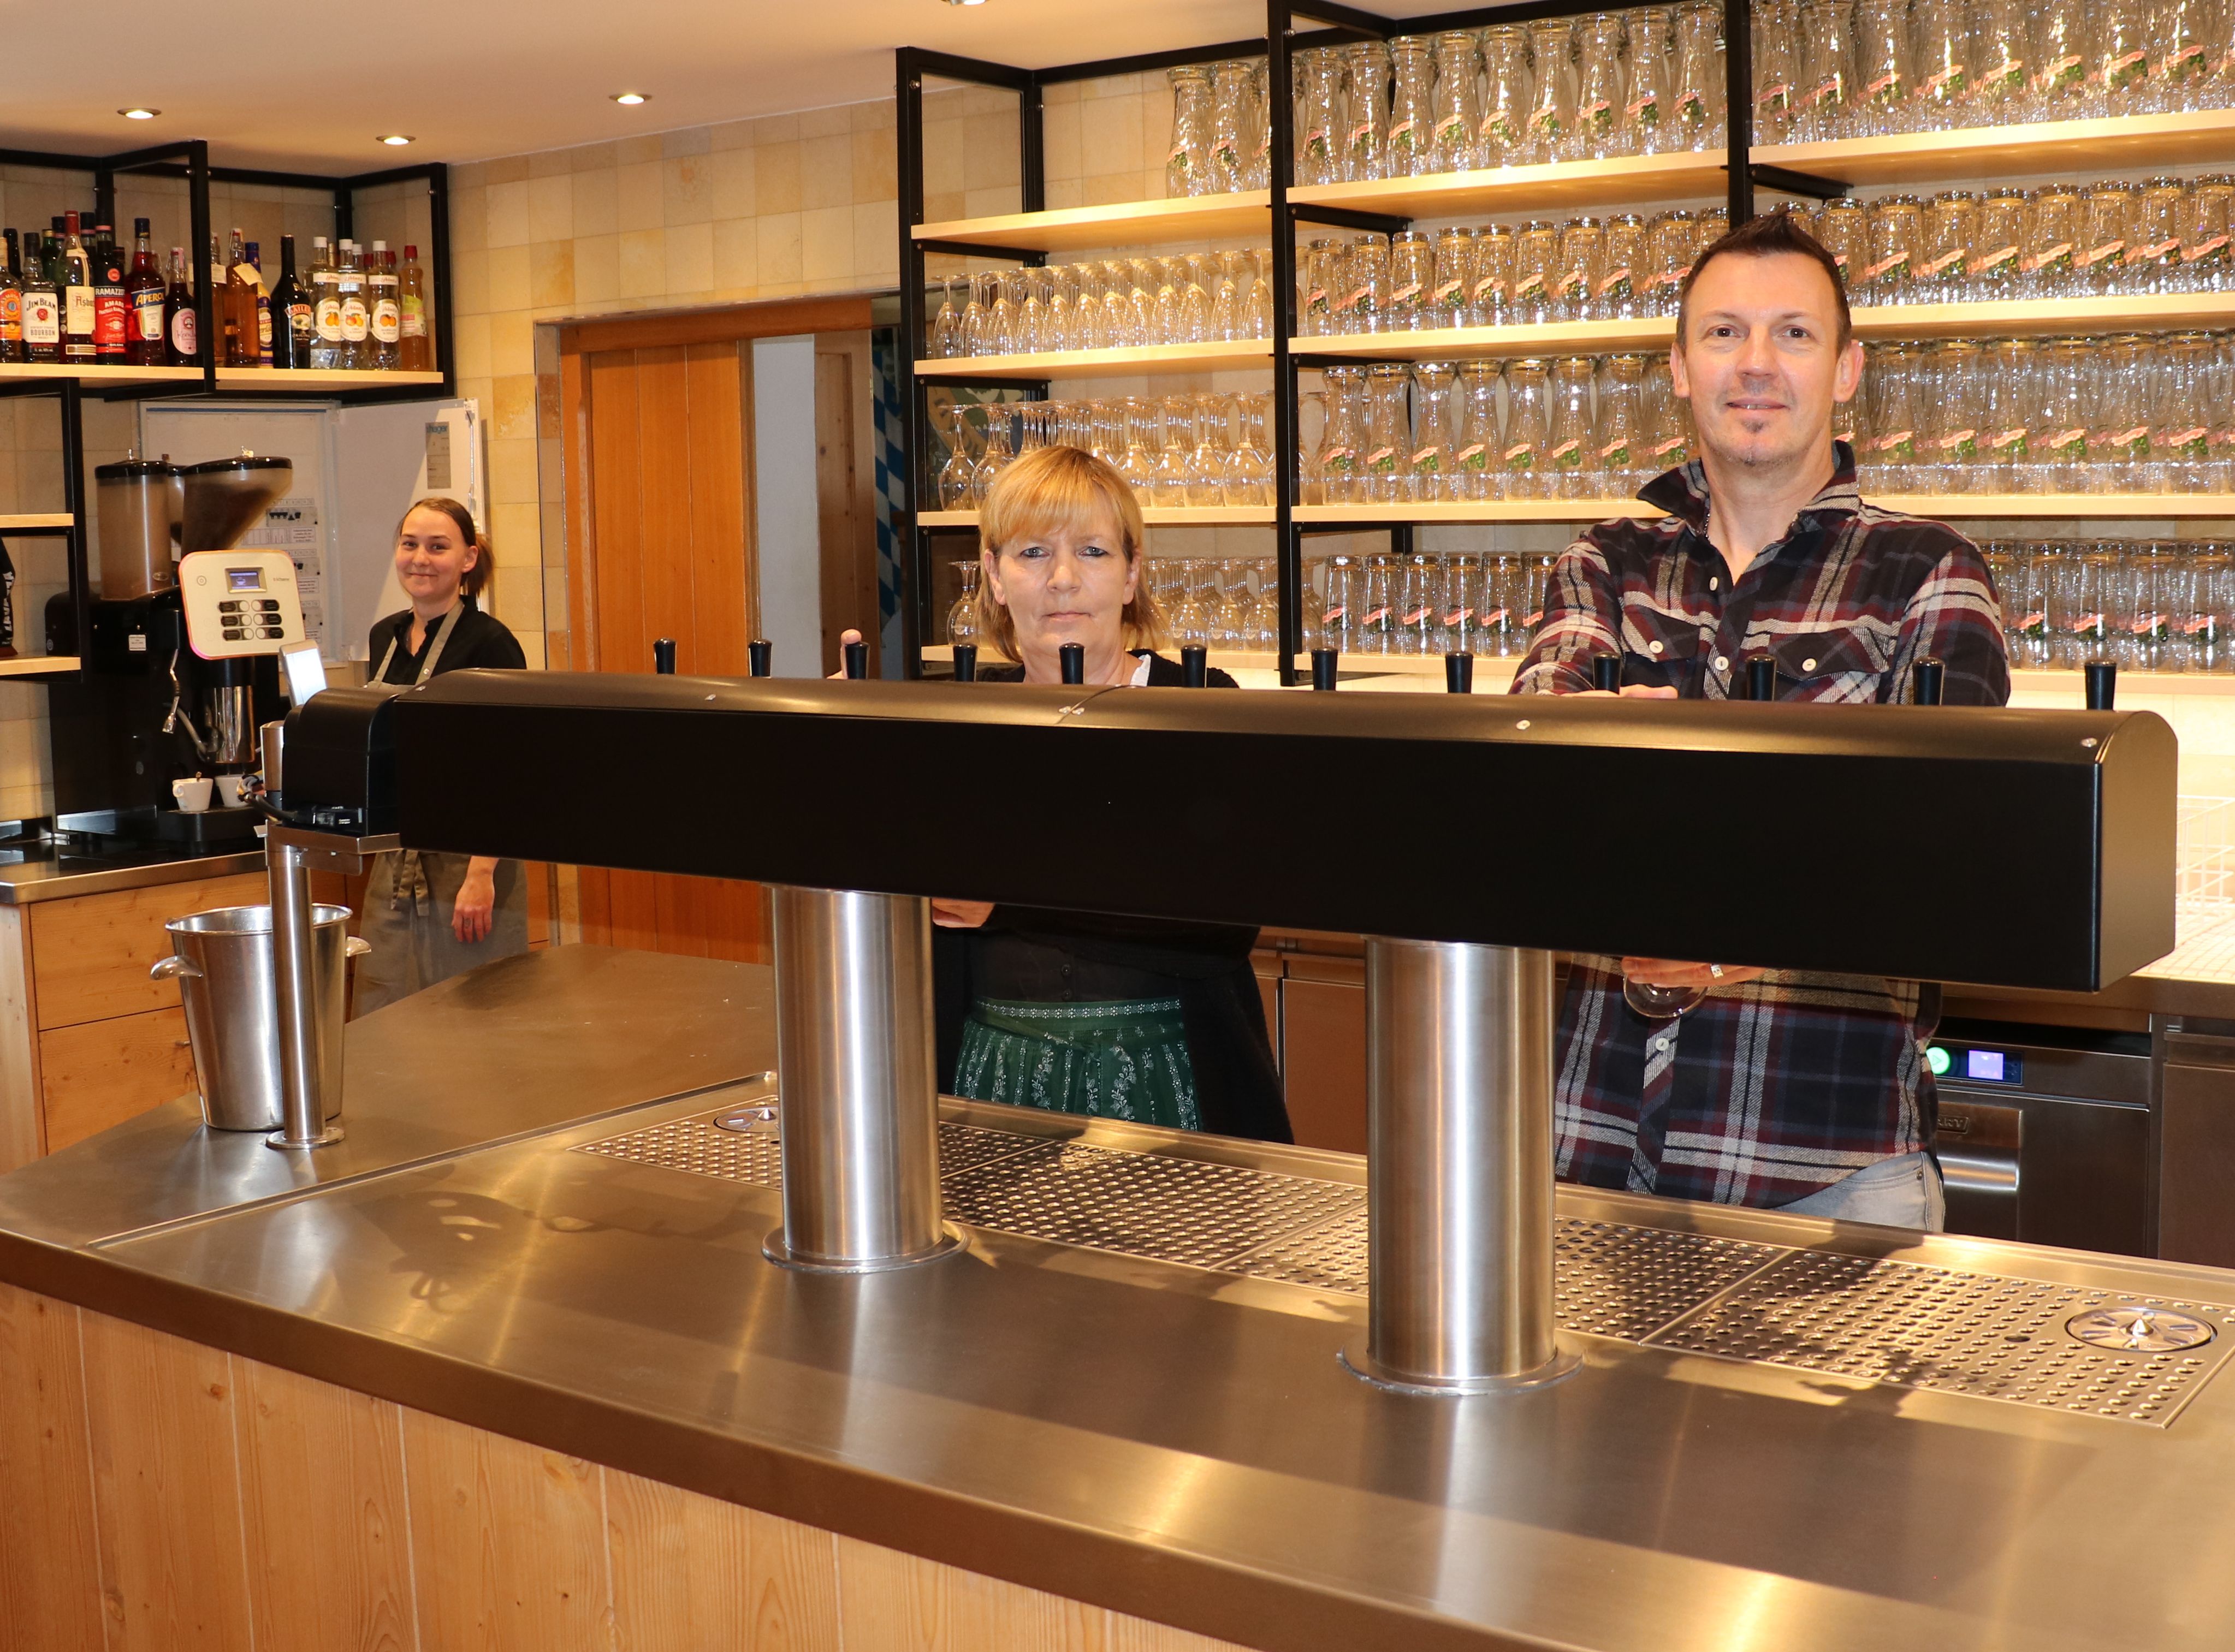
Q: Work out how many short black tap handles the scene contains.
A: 12